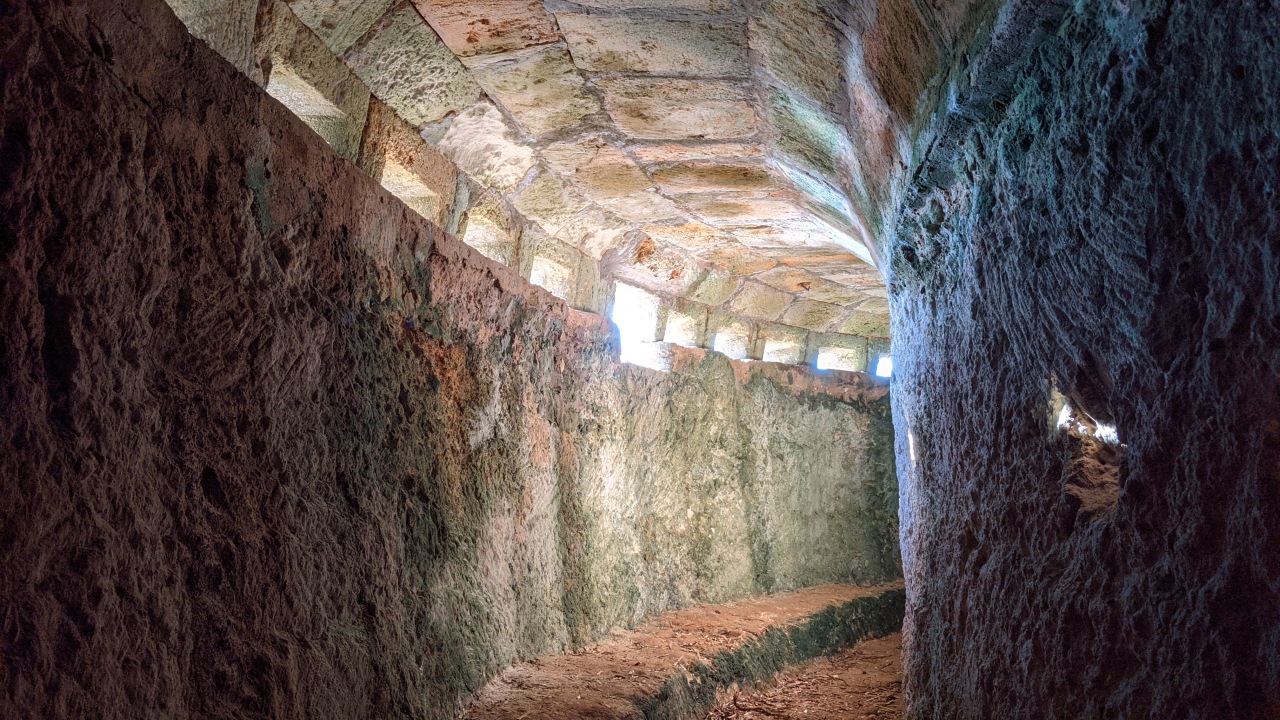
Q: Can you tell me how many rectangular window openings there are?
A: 10